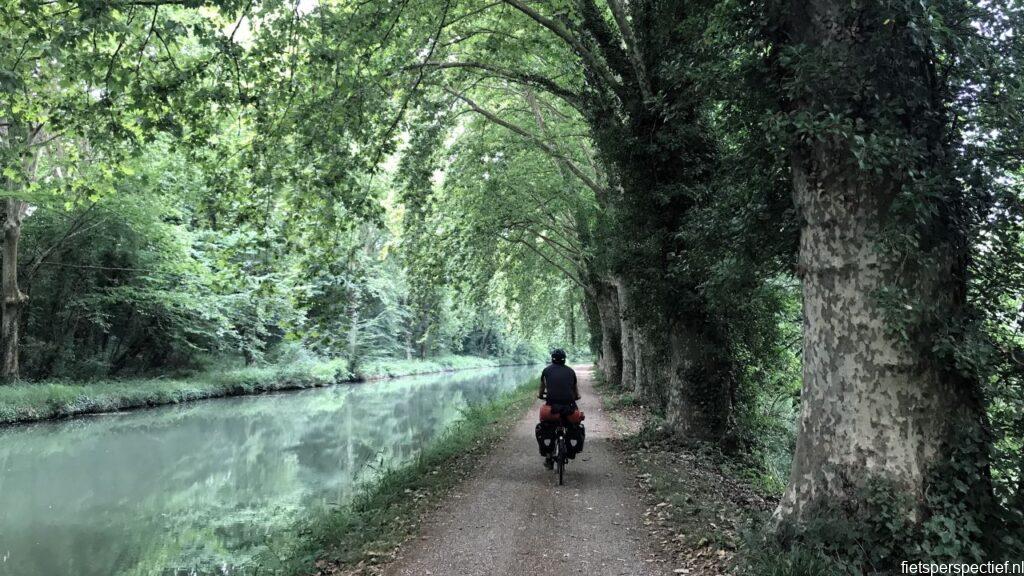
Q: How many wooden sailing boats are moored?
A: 0